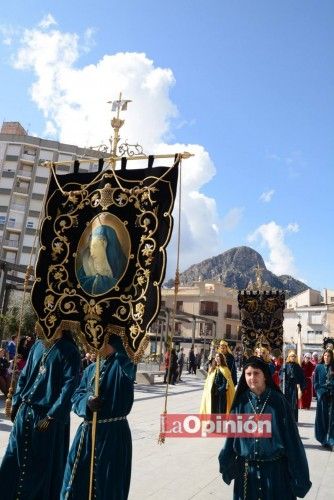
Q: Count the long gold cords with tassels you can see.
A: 2